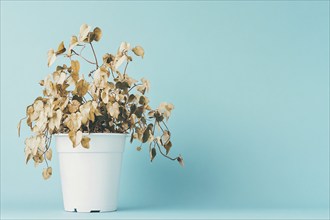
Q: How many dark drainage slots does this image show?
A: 2